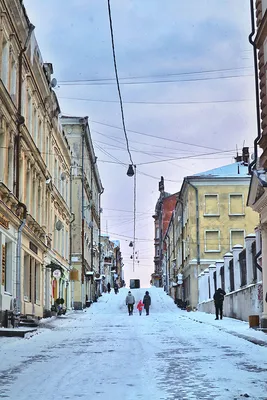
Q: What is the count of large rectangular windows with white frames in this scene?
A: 4